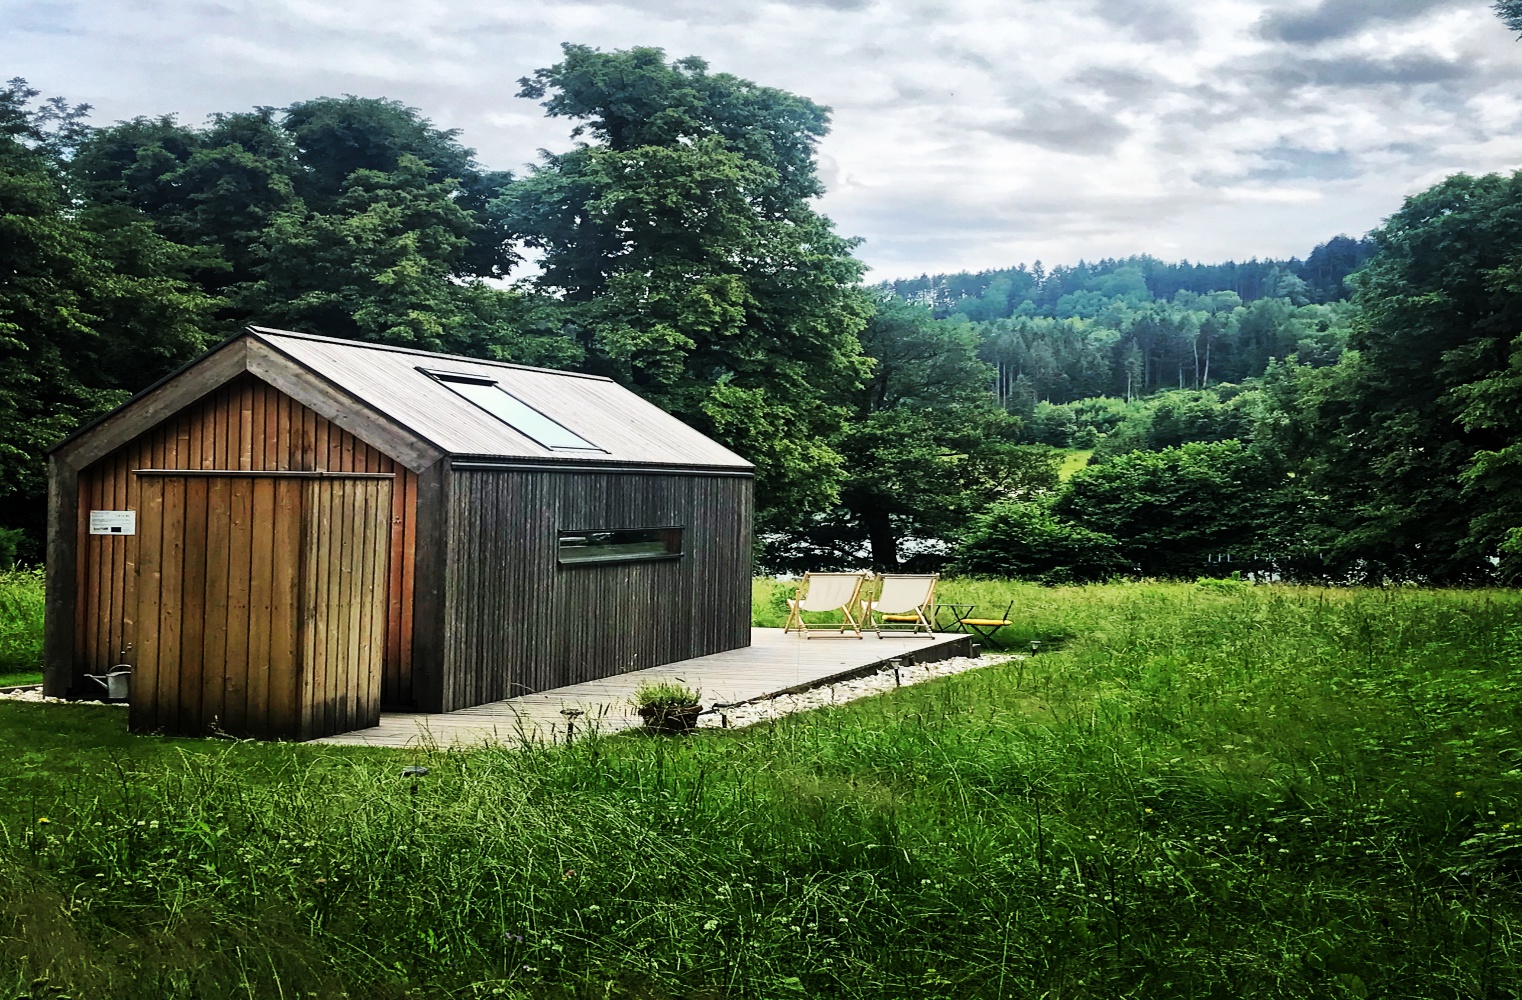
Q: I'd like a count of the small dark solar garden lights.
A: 5